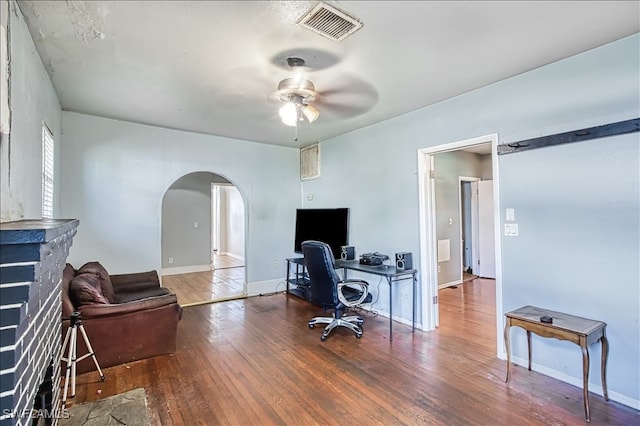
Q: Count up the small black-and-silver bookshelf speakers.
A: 2